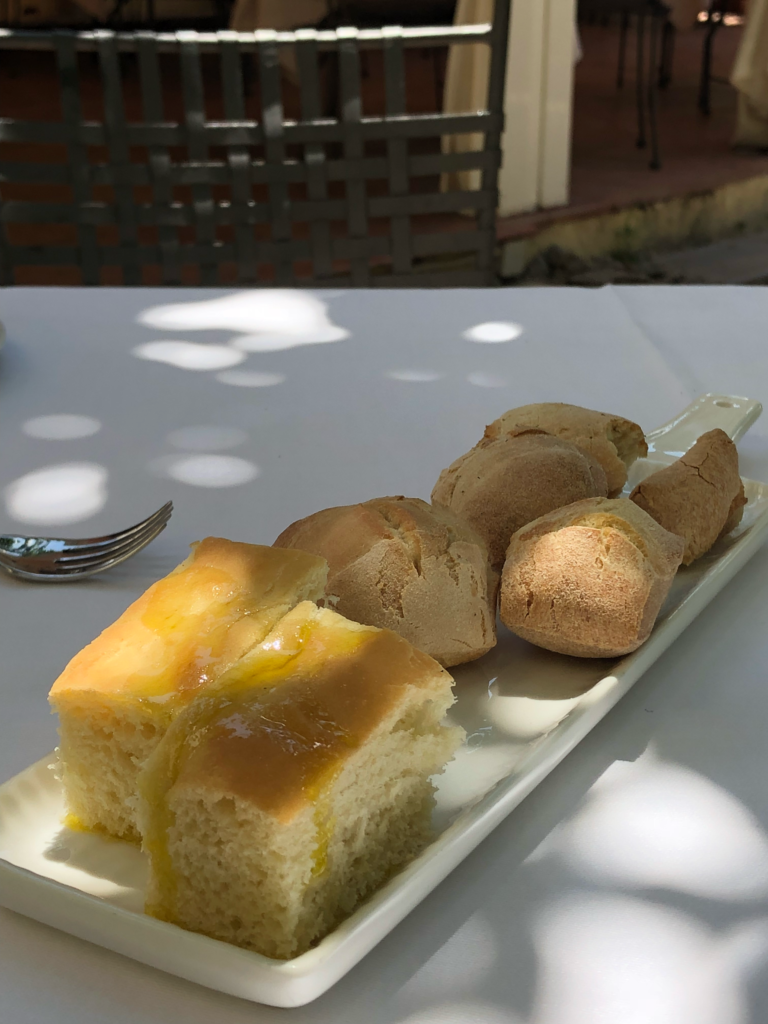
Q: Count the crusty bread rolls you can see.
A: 5